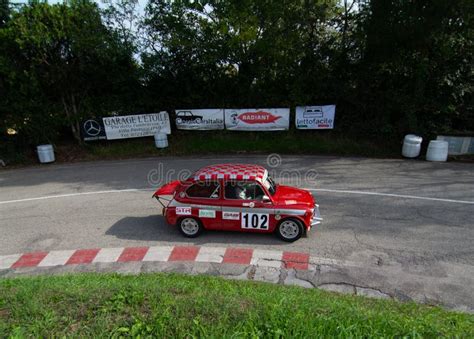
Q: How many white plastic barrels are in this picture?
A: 4